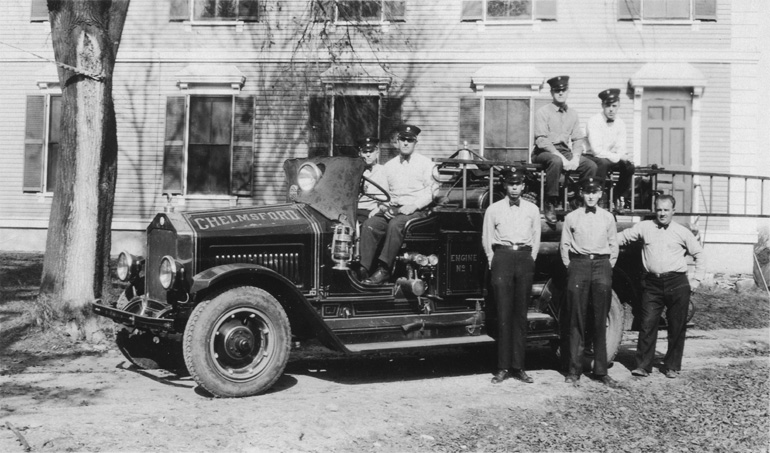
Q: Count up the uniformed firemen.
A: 7